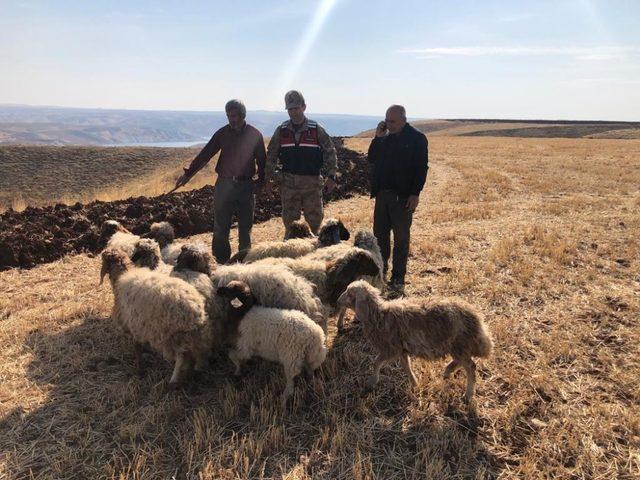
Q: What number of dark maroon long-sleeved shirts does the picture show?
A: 1